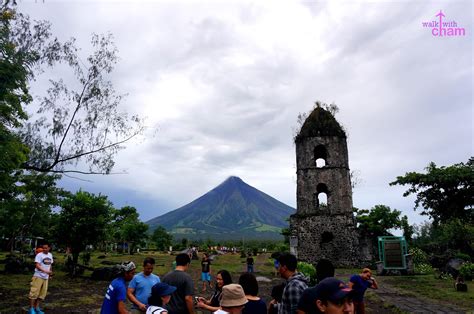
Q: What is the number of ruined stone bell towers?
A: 1